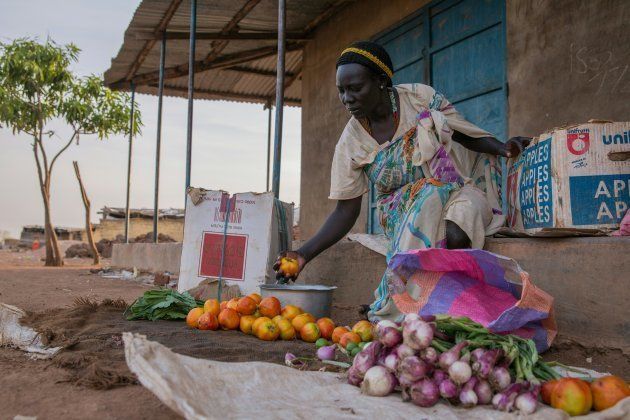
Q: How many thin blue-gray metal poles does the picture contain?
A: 5